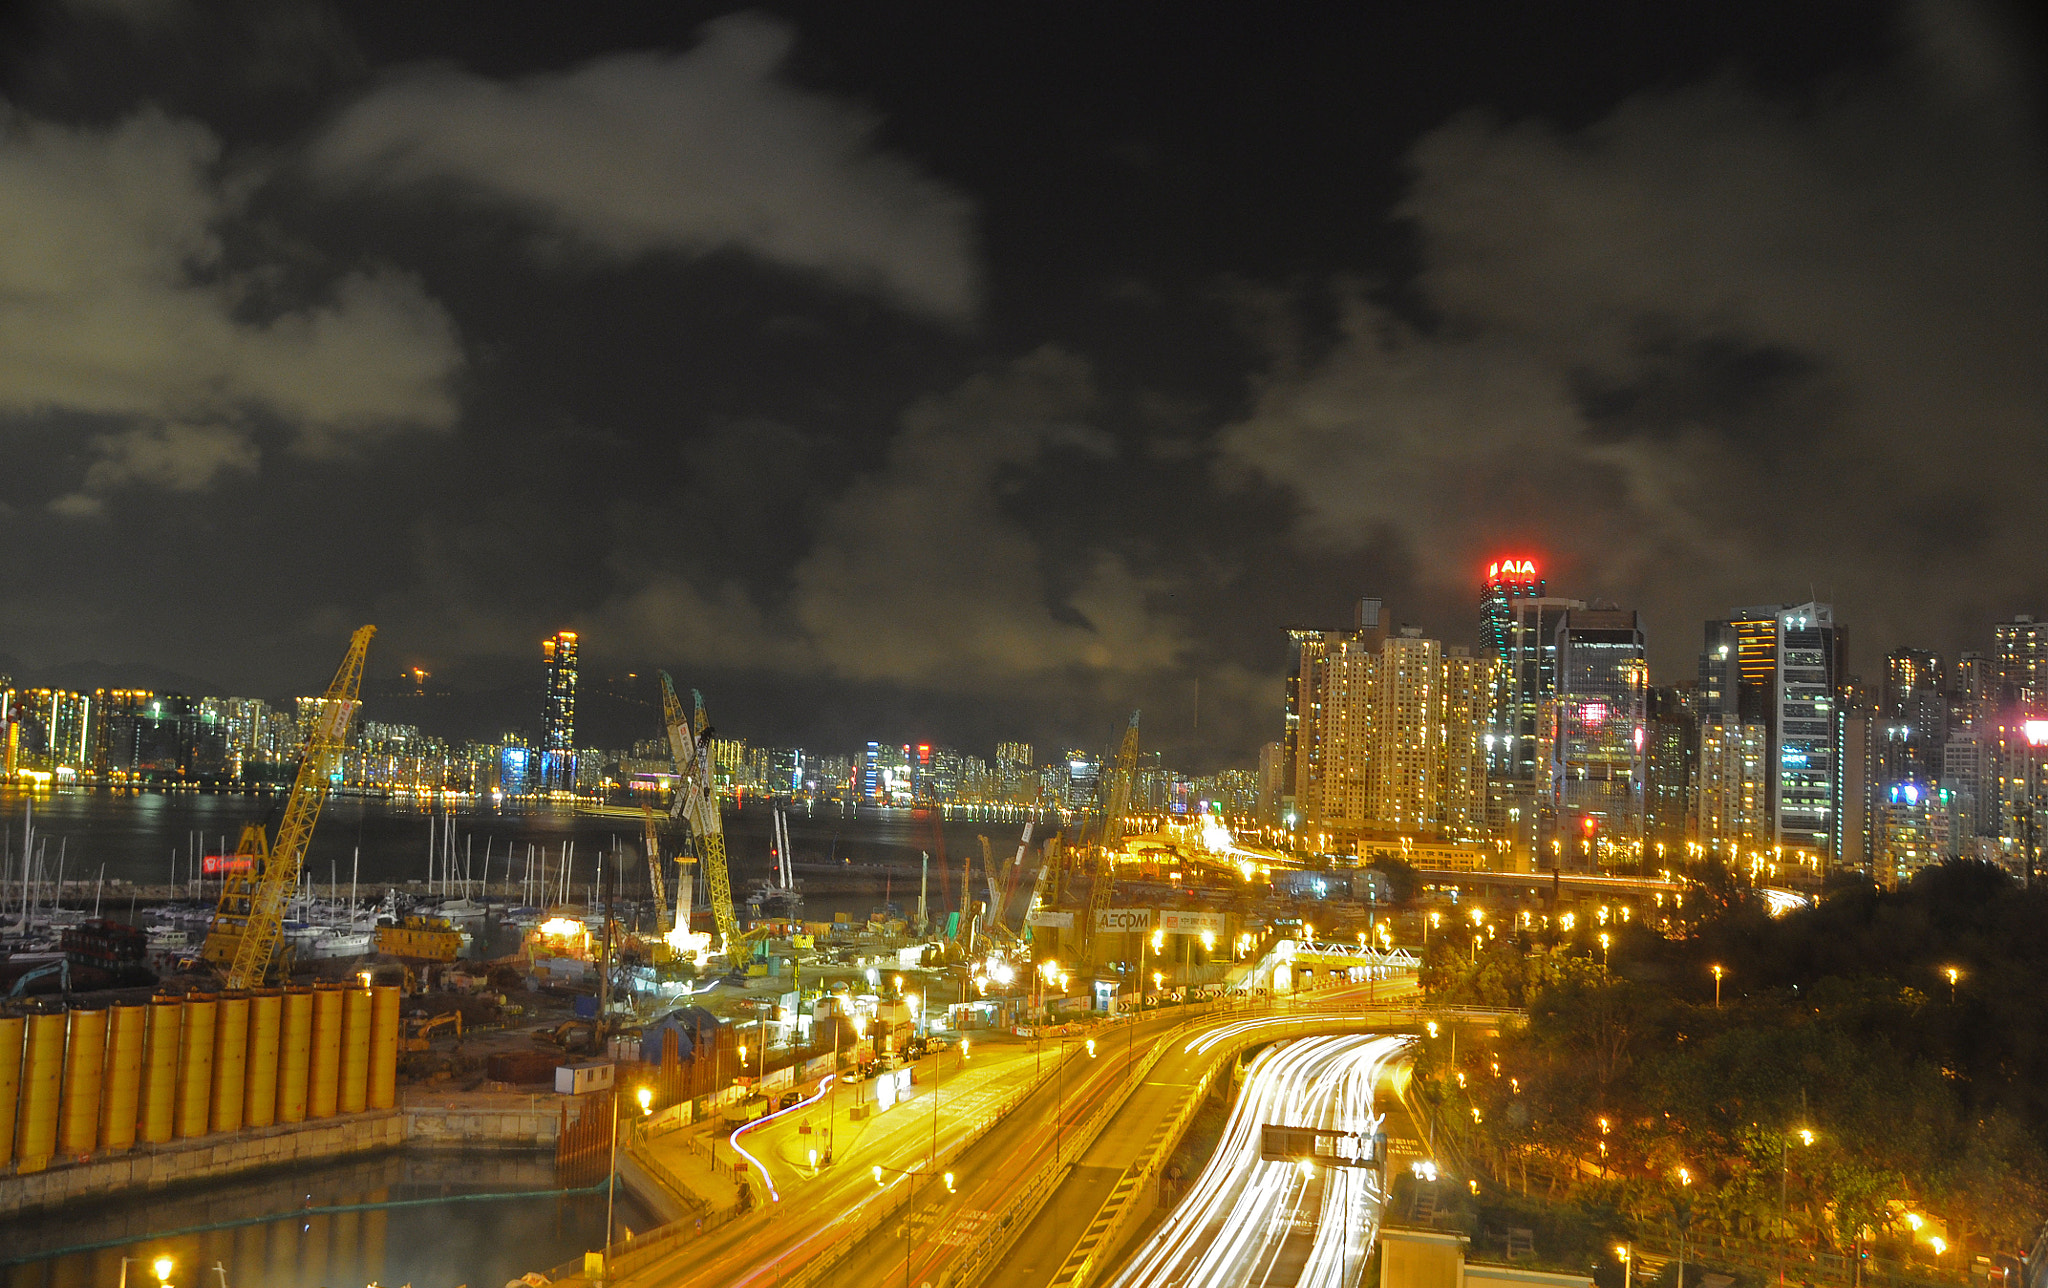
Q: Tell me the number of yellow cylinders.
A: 12